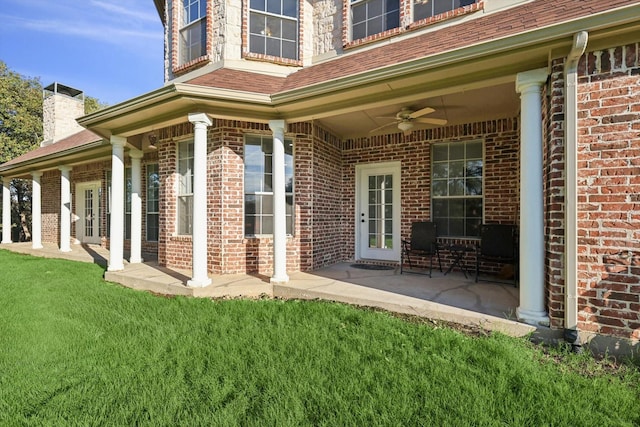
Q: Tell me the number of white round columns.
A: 8